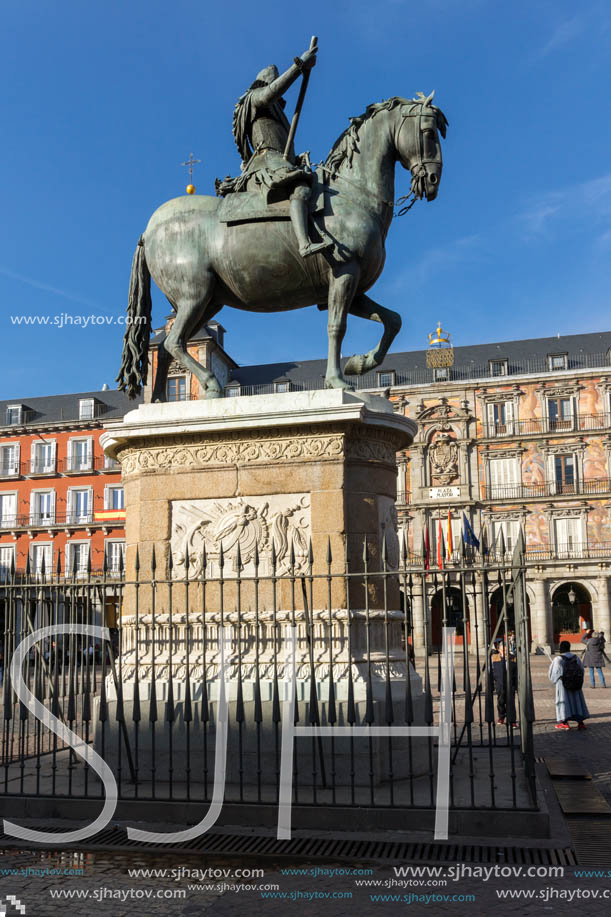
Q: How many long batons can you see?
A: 1